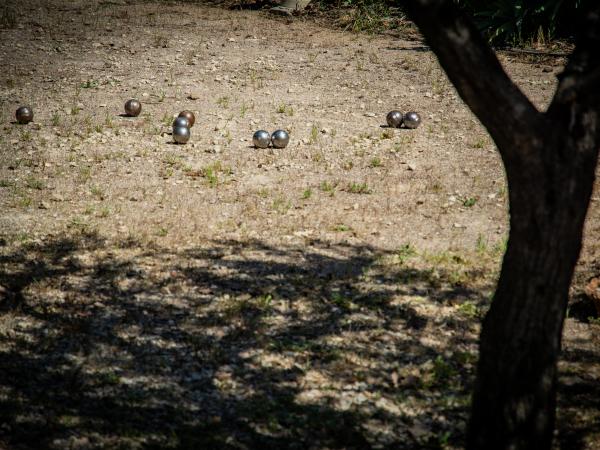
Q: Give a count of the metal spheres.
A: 9